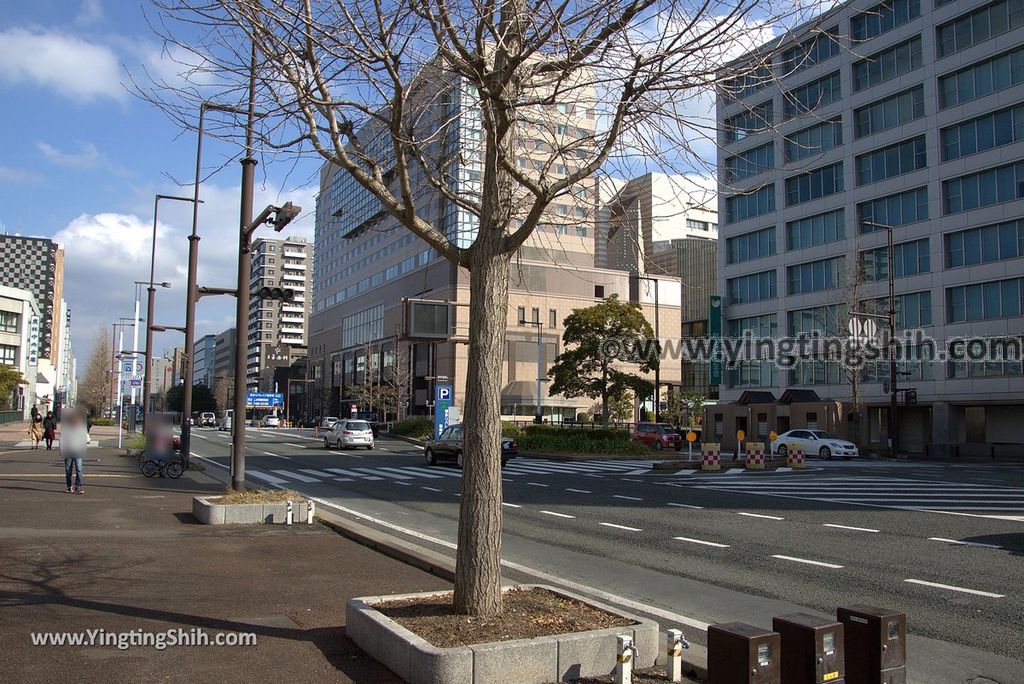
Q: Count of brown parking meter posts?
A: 3